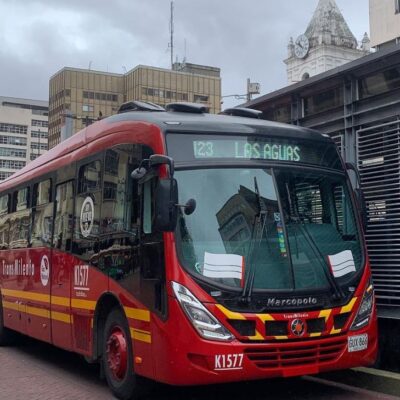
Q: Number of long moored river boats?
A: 0